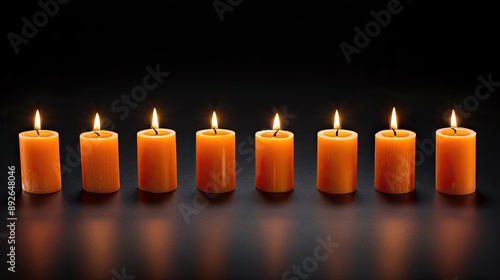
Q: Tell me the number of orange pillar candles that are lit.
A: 8